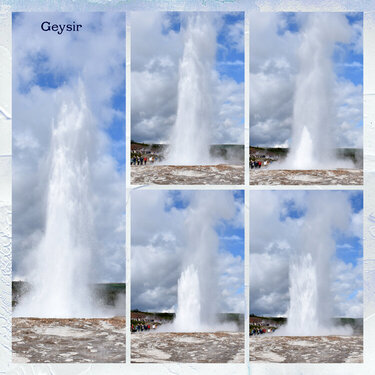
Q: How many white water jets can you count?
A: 5